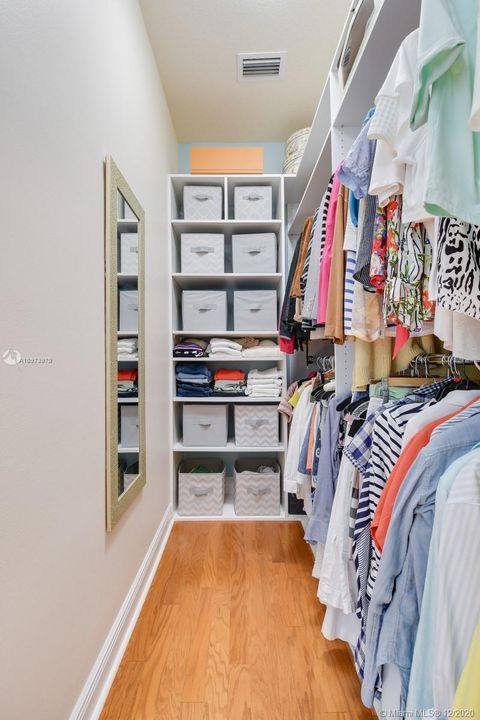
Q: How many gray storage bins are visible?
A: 10